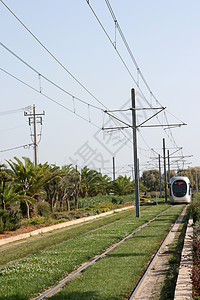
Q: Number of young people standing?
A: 0